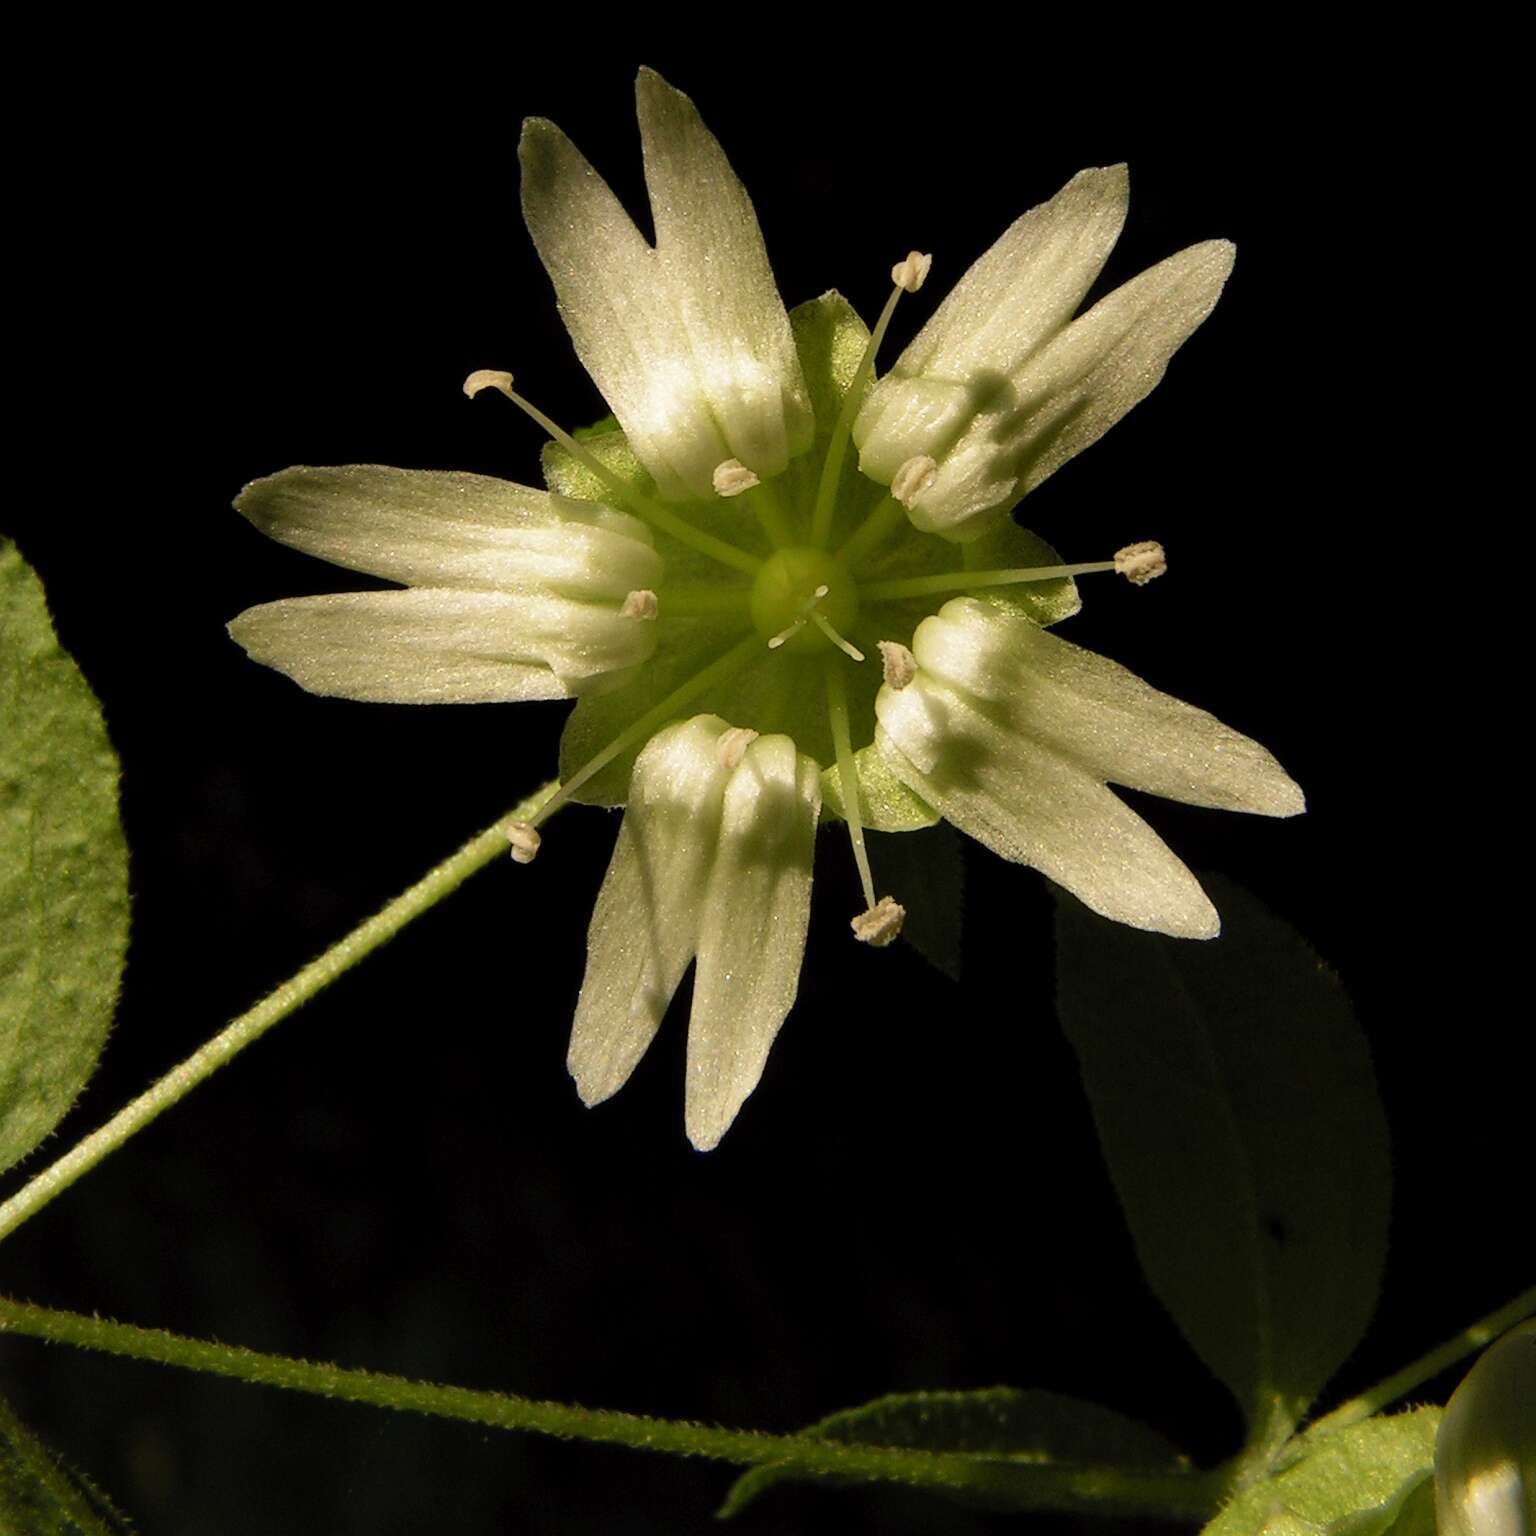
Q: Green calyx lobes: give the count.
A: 5